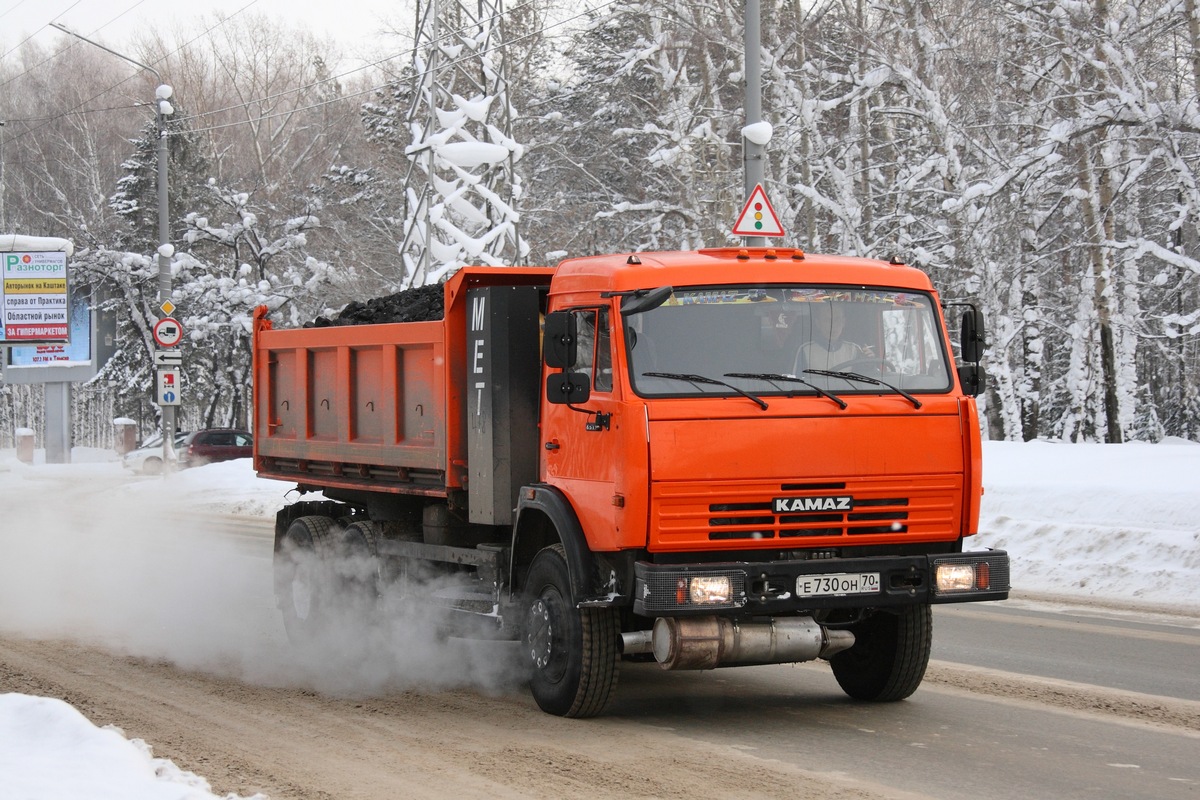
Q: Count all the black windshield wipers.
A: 3